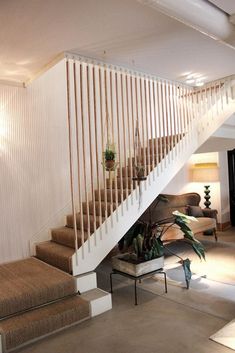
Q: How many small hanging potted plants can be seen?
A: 2